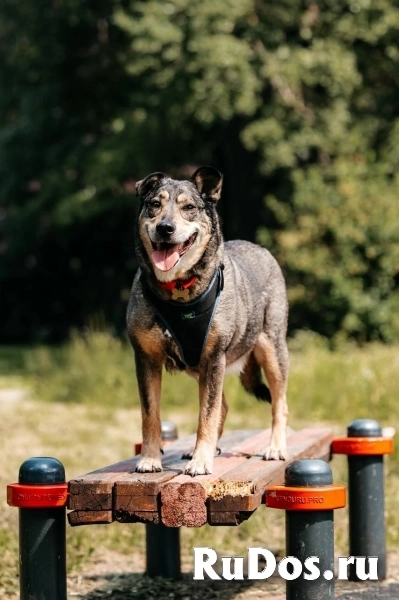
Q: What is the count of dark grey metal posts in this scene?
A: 4